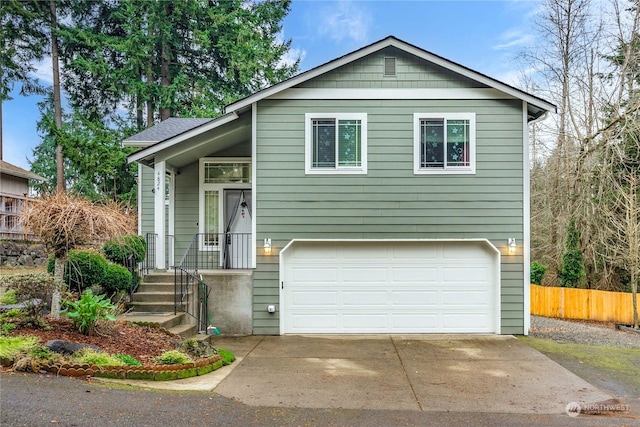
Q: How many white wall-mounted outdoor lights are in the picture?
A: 2